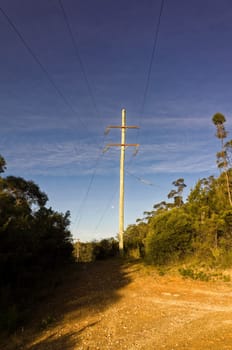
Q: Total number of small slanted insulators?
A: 3